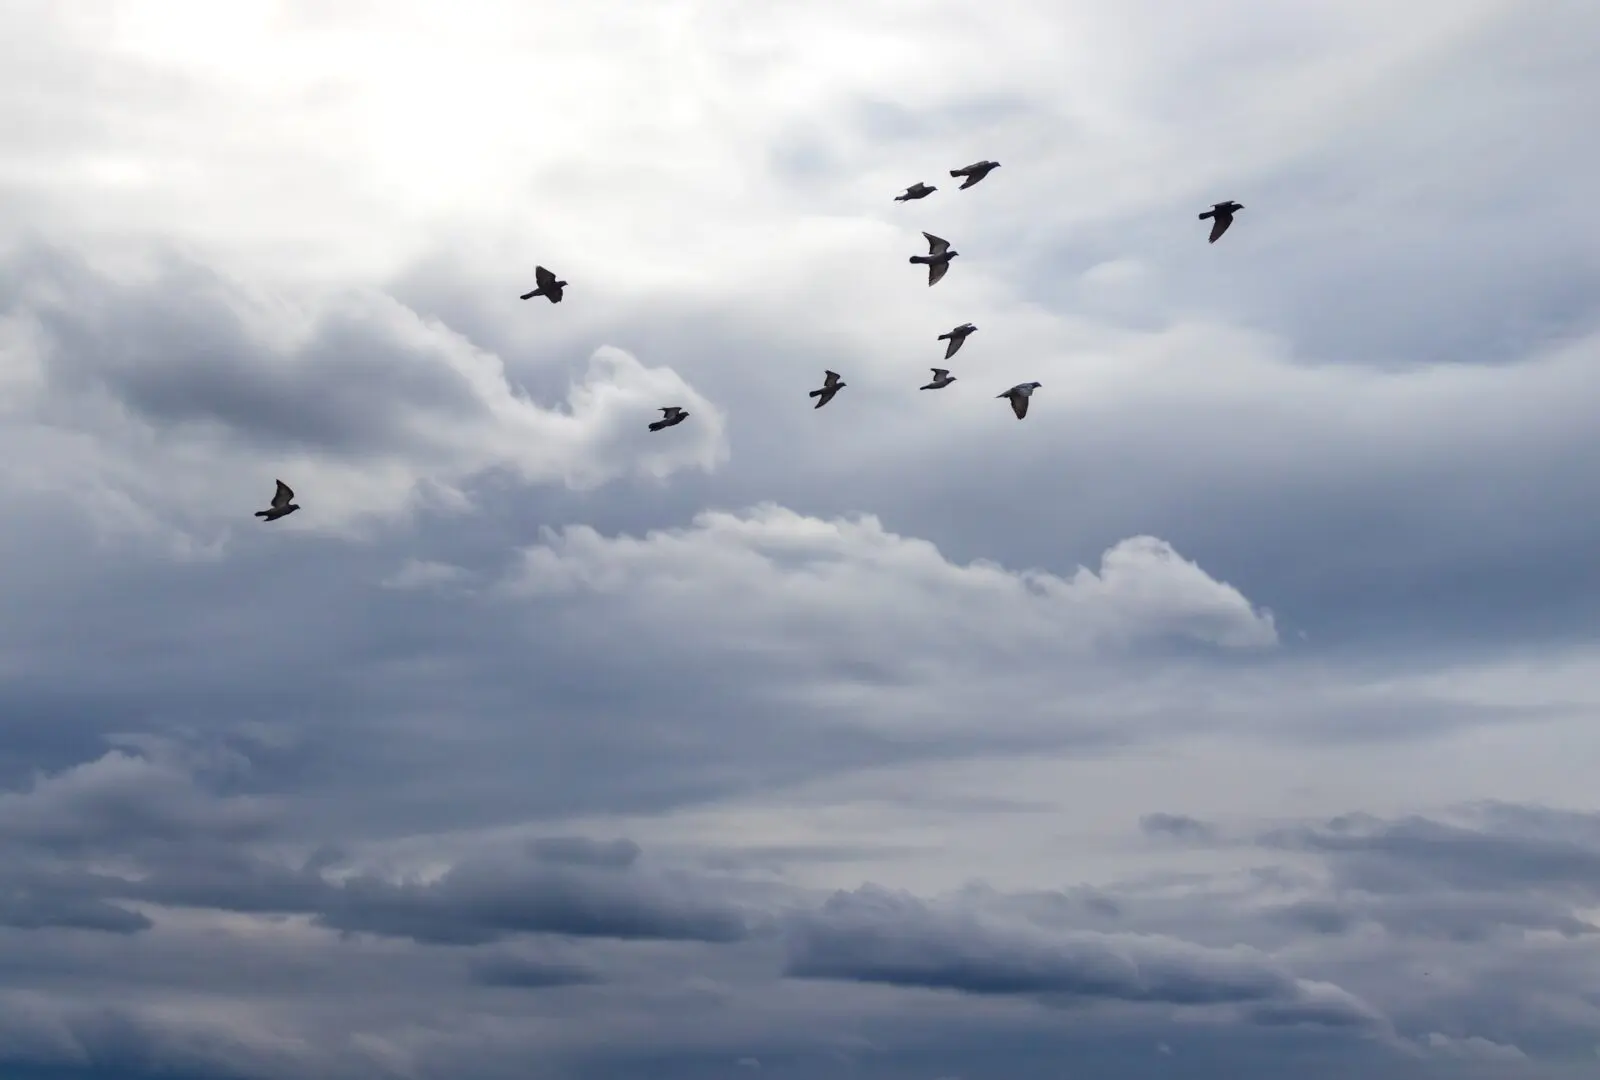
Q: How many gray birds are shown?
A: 11